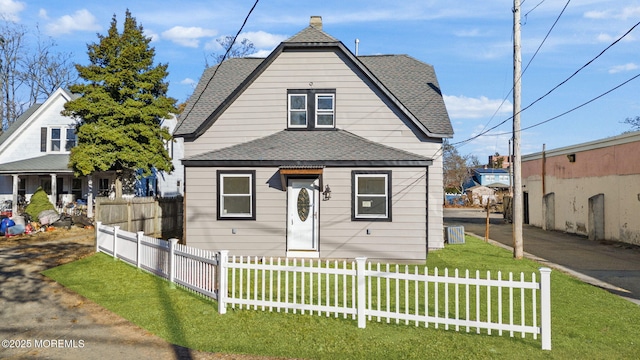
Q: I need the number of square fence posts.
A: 7